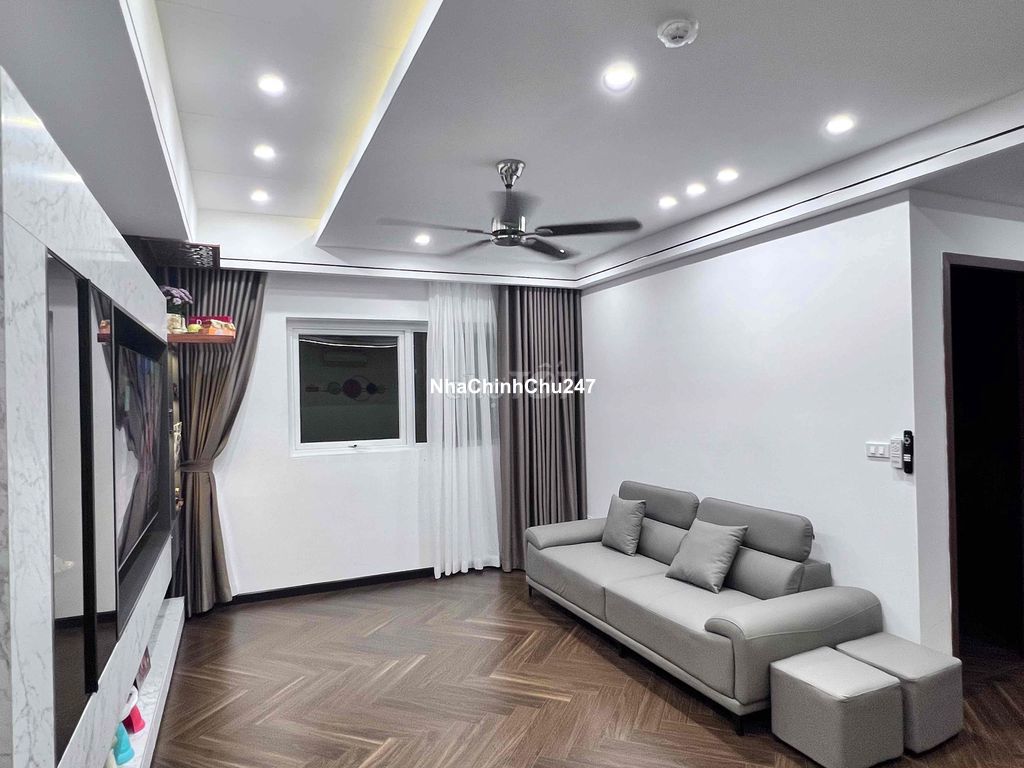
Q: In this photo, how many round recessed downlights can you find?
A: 9